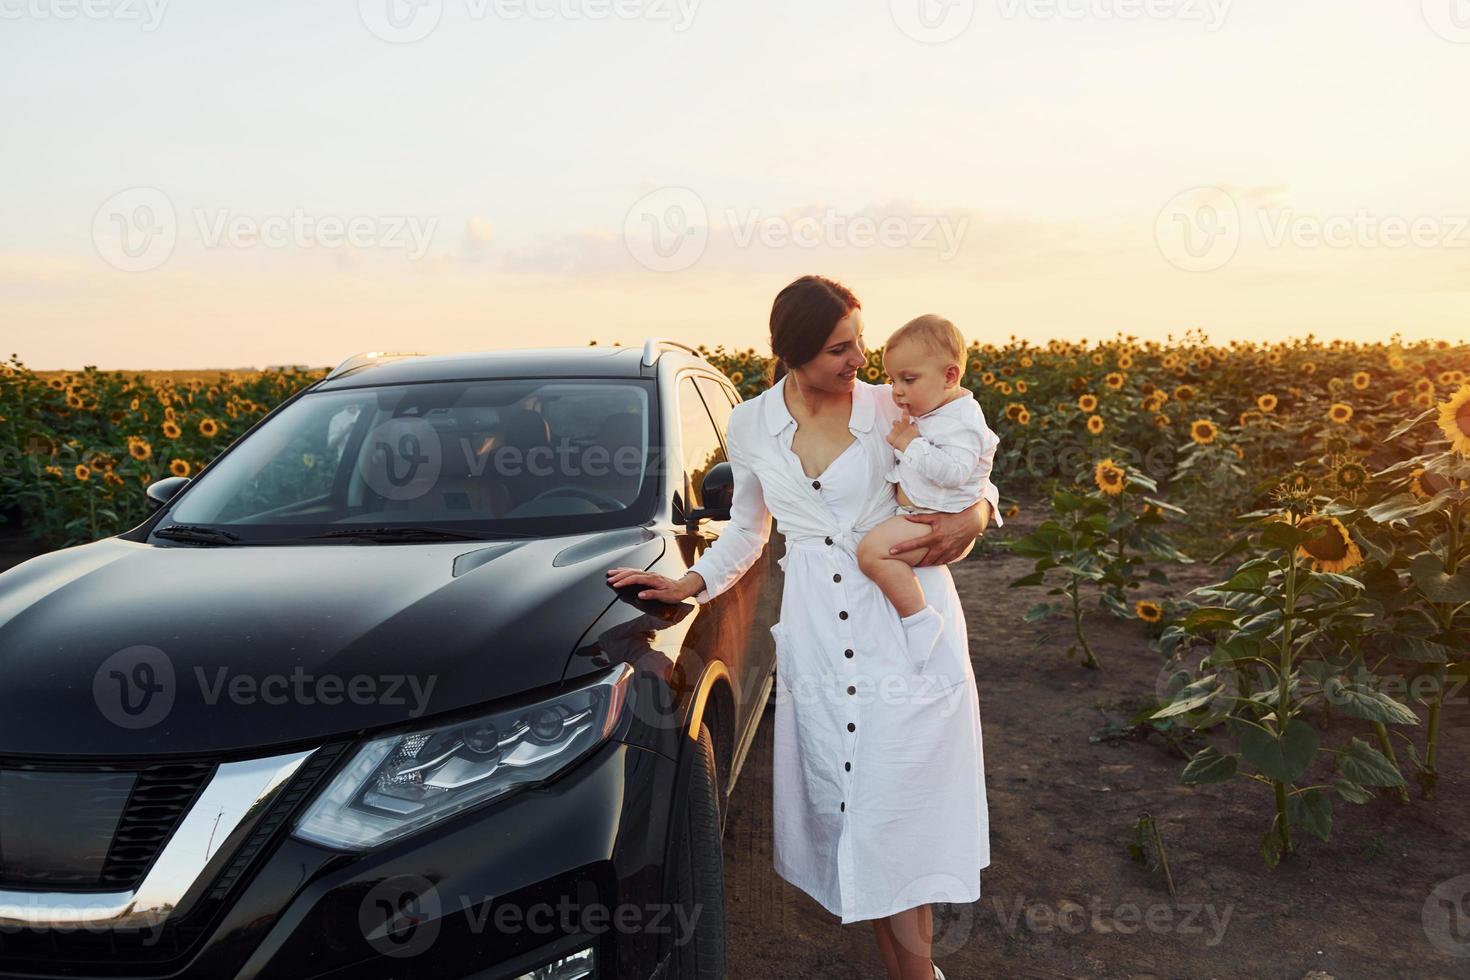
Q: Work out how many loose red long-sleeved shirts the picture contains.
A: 0